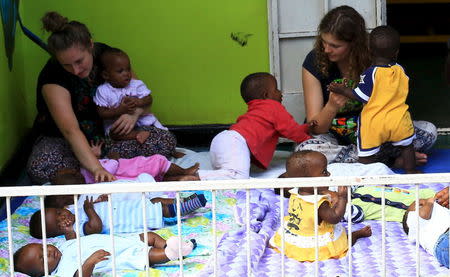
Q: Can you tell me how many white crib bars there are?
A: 13